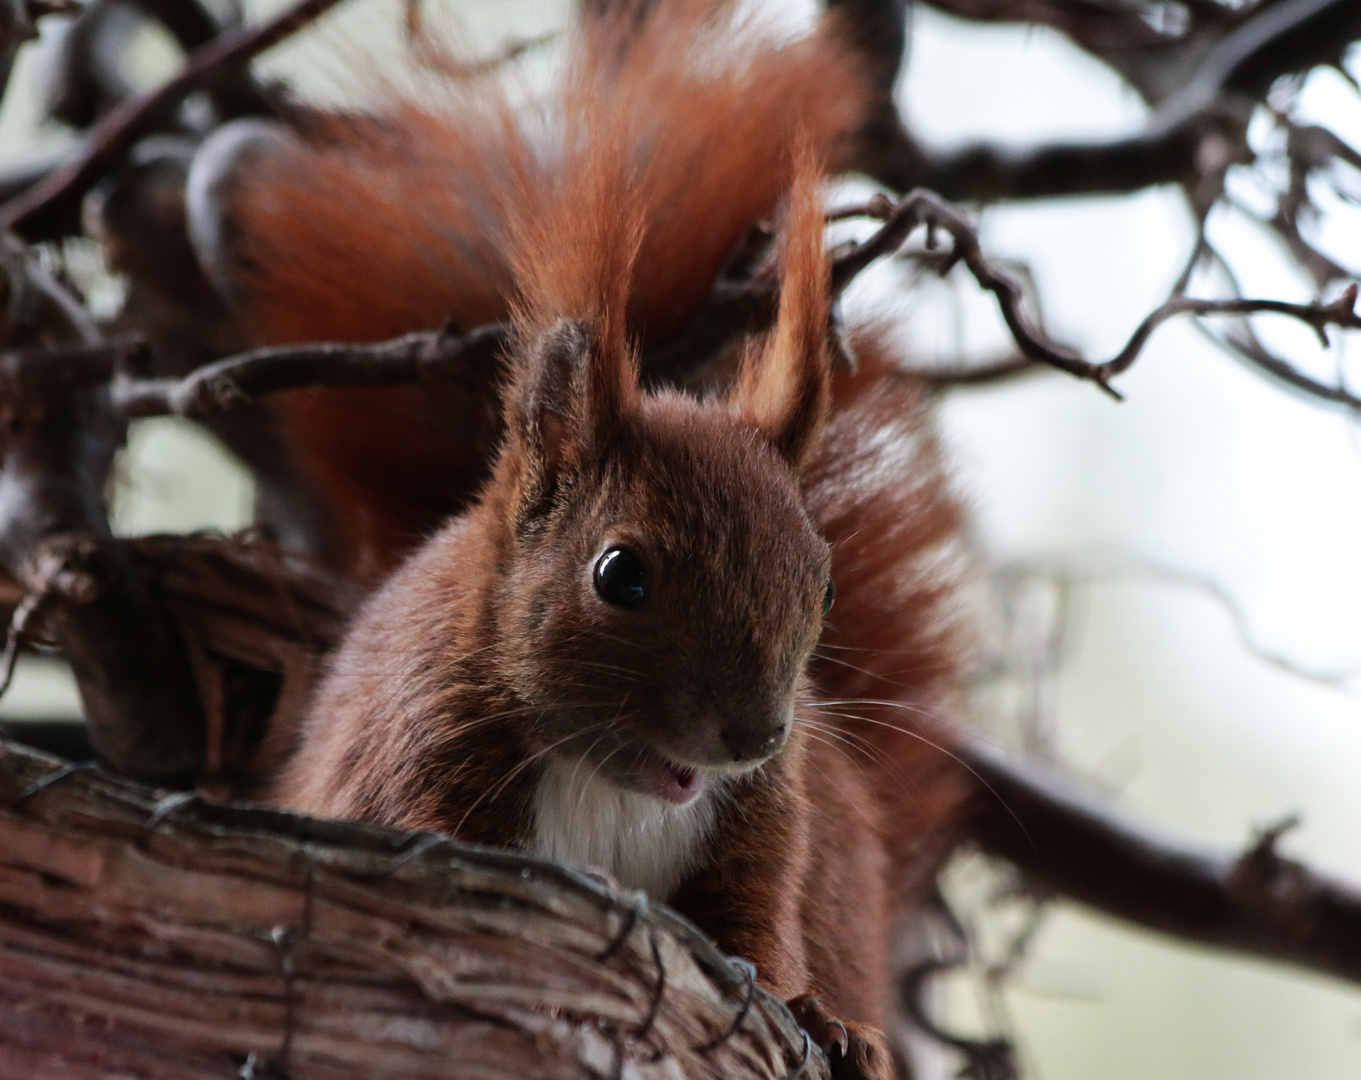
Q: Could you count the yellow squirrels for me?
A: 0